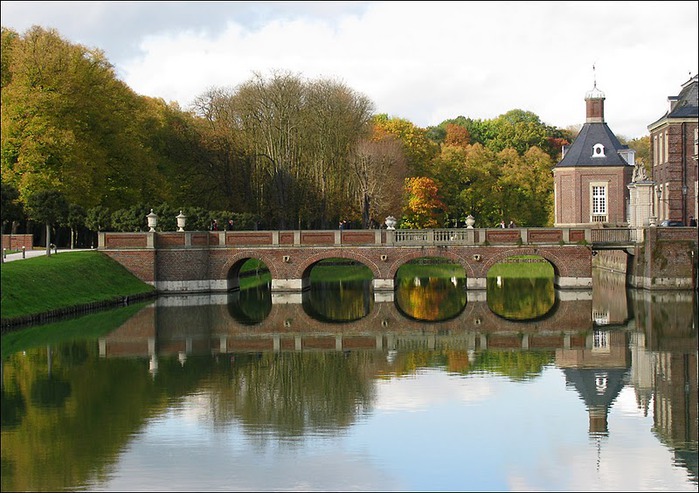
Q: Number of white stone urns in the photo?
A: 4